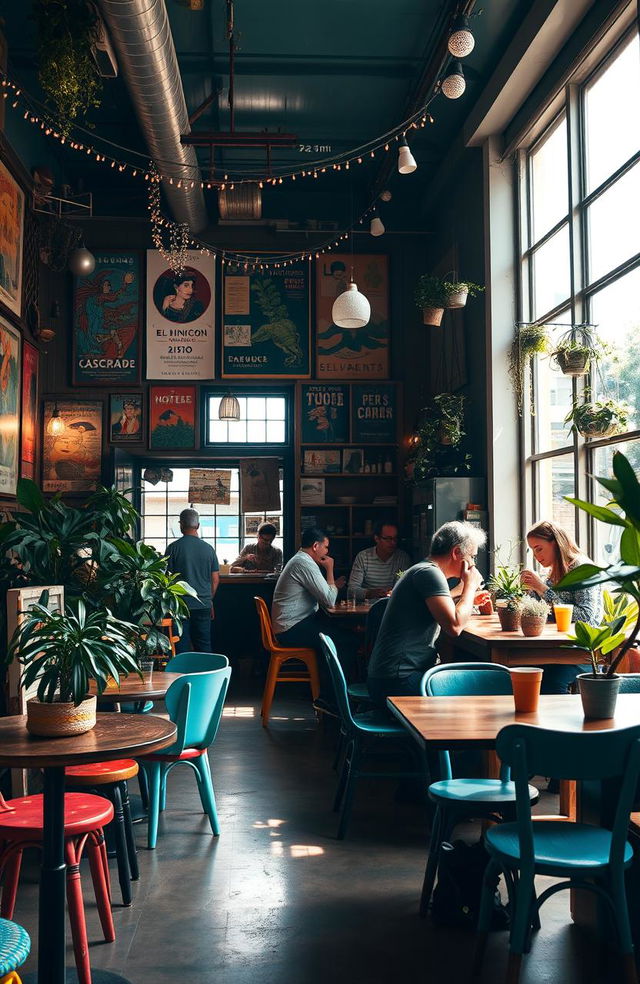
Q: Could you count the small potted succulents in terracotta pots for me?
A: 2